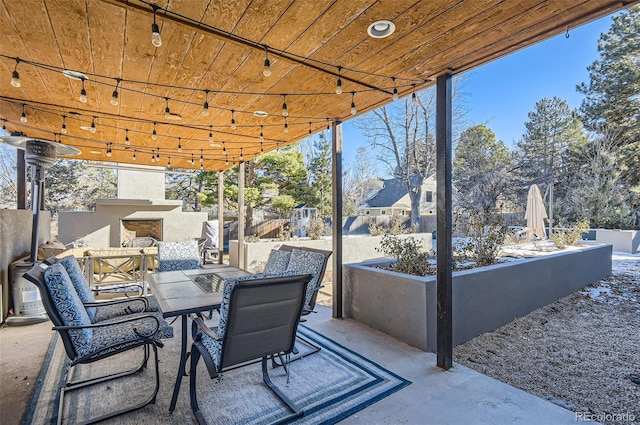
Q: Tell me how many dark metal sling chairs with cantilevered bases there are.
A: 6